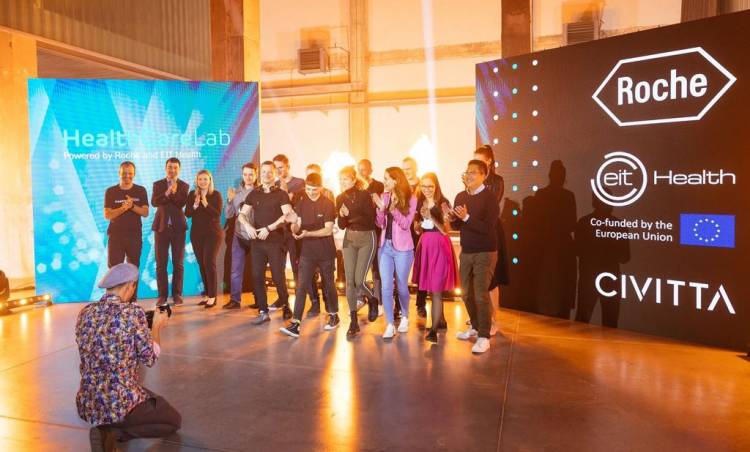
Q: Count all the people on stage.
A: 15